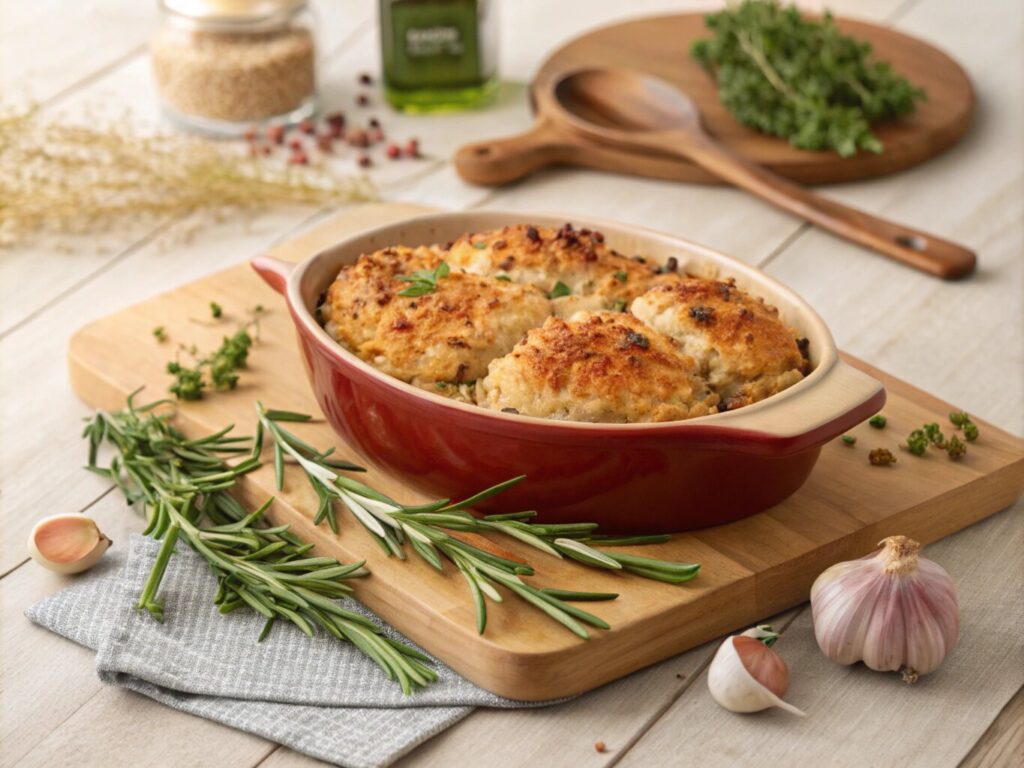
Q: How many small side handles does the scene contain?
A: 2